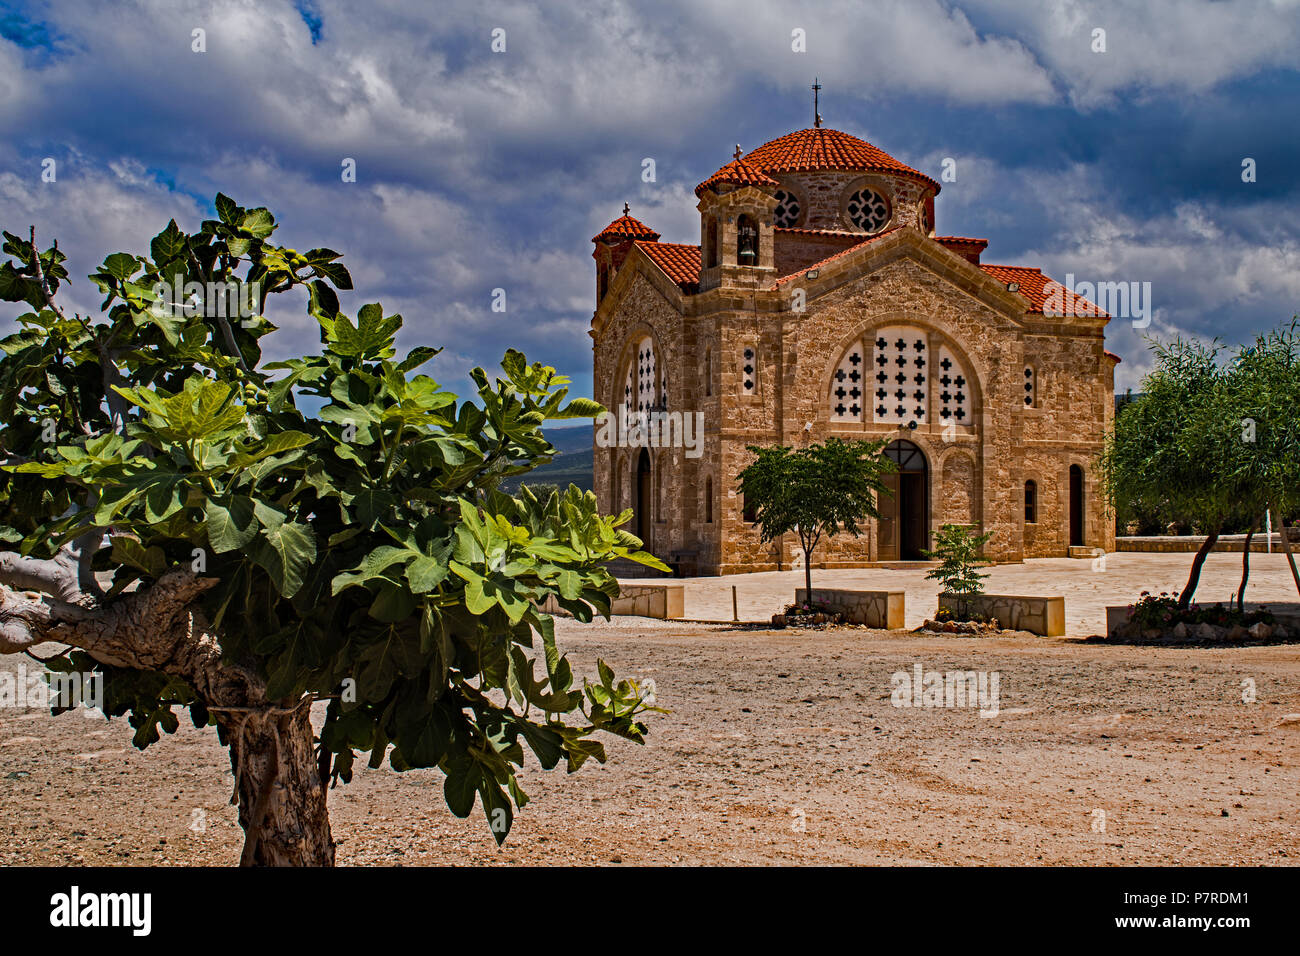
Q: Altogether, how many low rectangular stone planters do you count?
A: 4